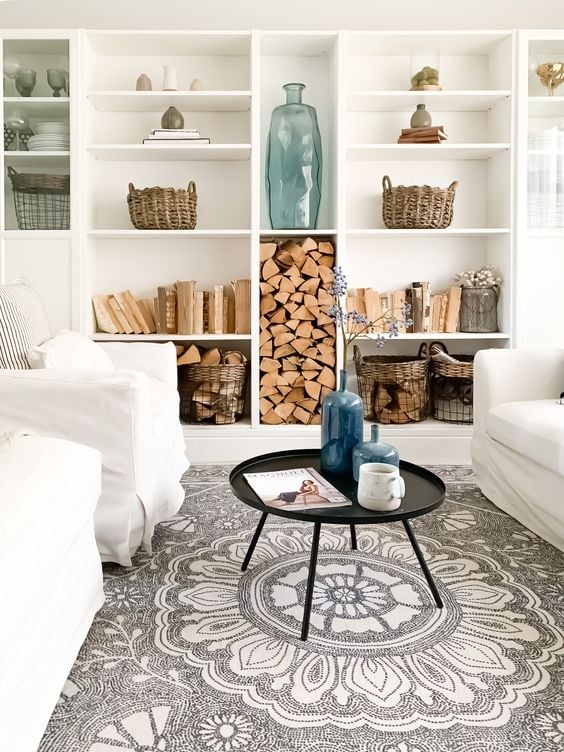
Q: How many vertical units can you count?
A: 5